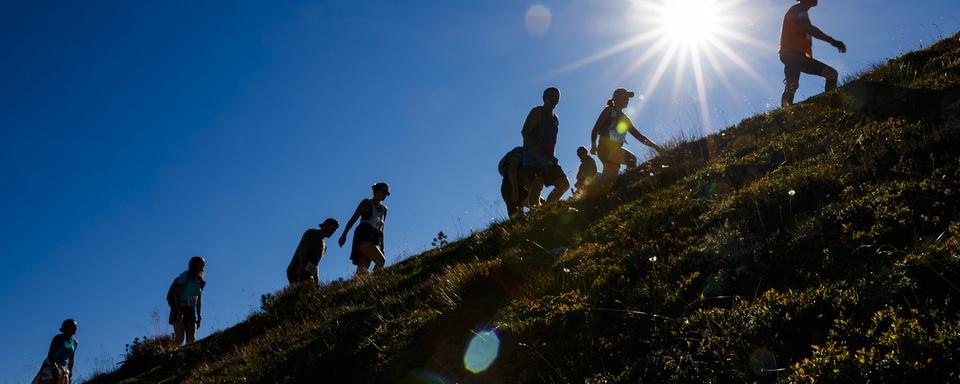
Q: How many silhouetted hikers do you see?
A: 9